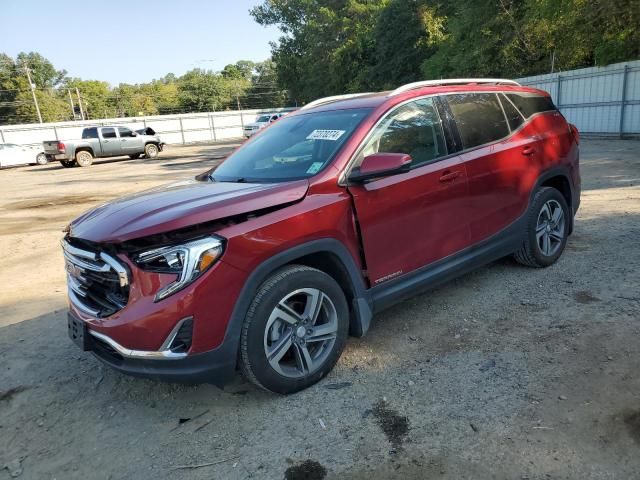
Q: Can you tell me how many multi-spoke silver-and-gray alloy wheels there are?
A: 2